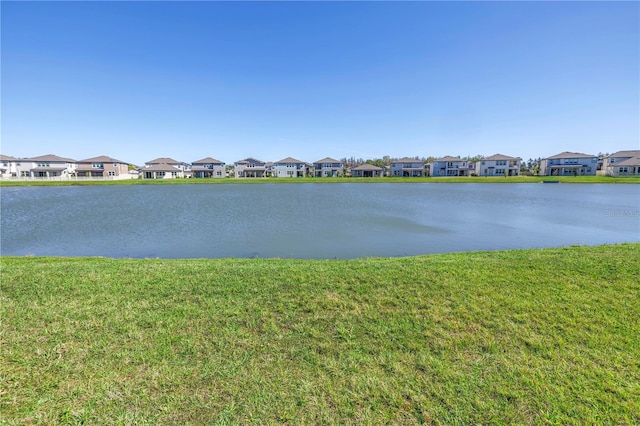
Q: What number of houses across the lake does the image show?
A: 14